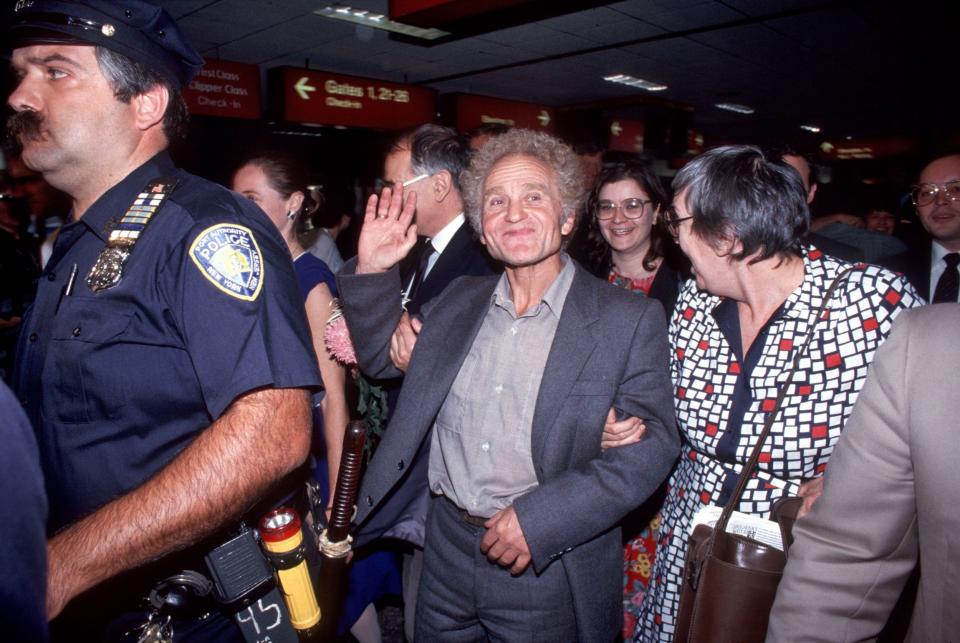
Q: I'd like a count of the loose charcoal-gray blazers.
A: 1